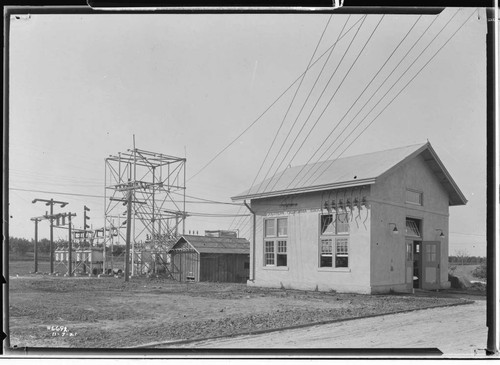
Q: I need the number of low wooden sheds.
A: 1